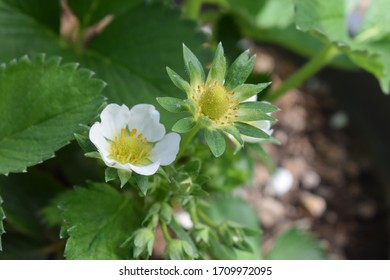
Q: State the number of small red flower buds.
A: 0